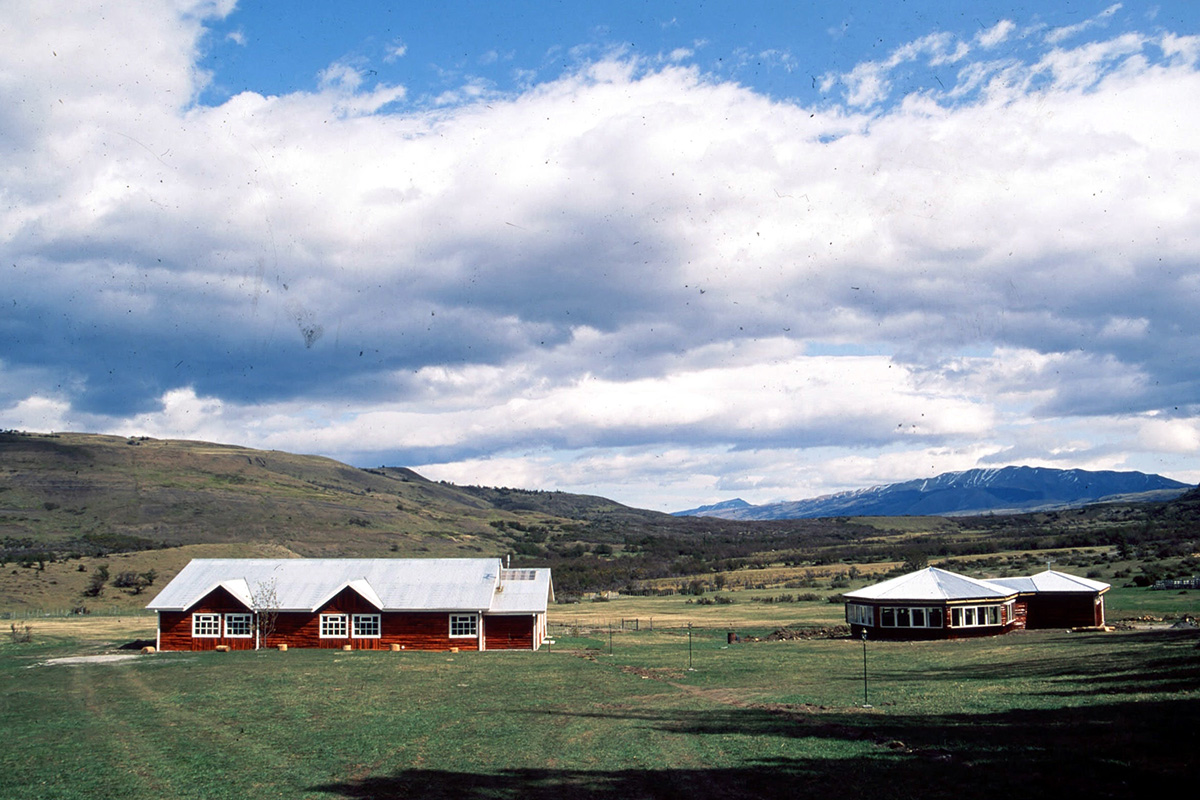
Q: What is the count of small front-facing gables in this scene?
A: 2